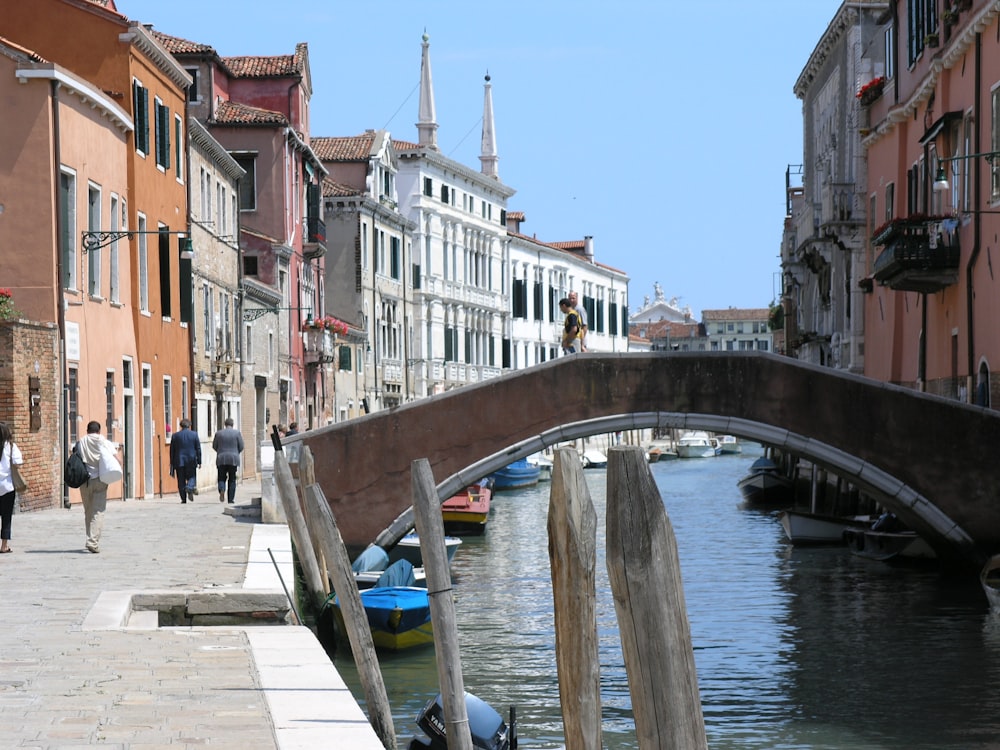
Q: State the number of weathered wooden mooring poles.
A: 6